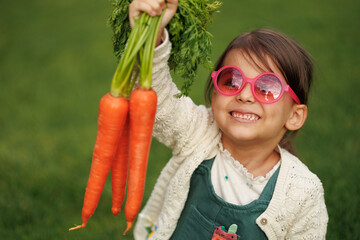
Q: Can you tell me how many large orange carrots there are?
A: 3